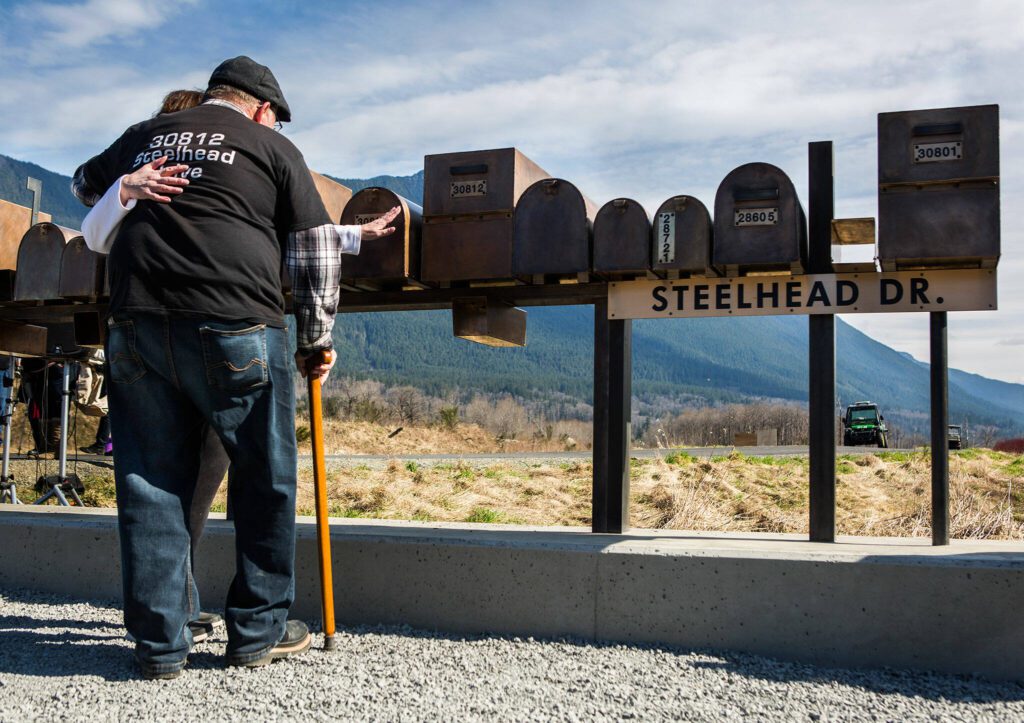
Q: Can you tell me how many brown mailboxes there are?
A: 11